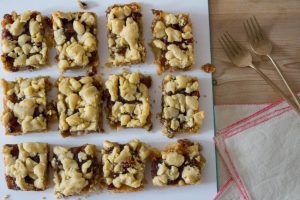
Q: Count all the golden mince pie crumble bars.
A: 12